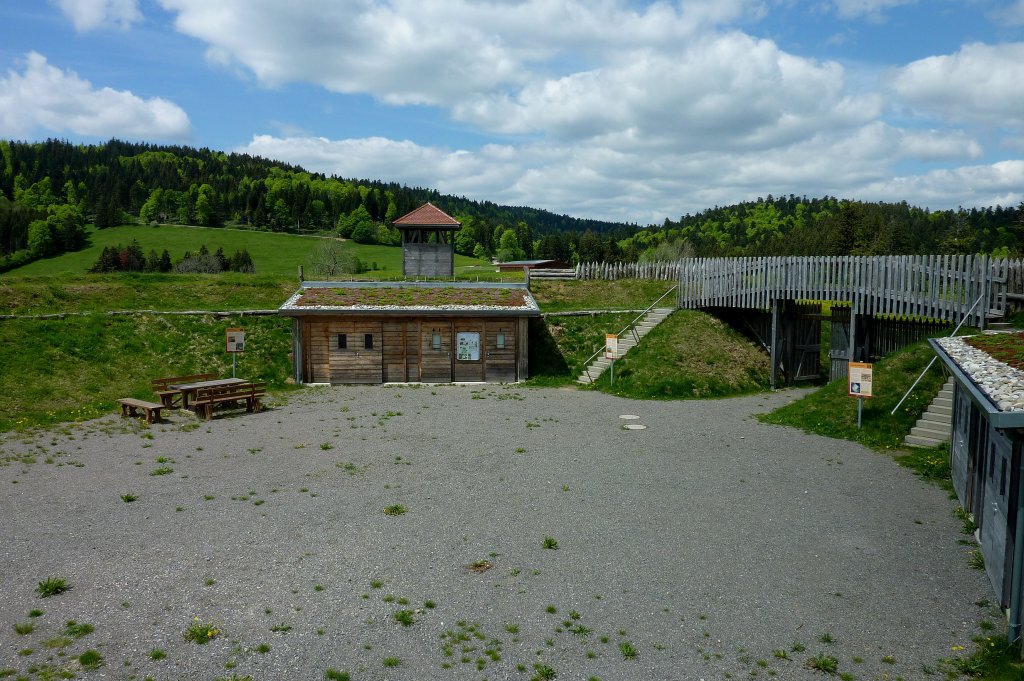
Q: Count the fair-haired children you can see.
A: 0